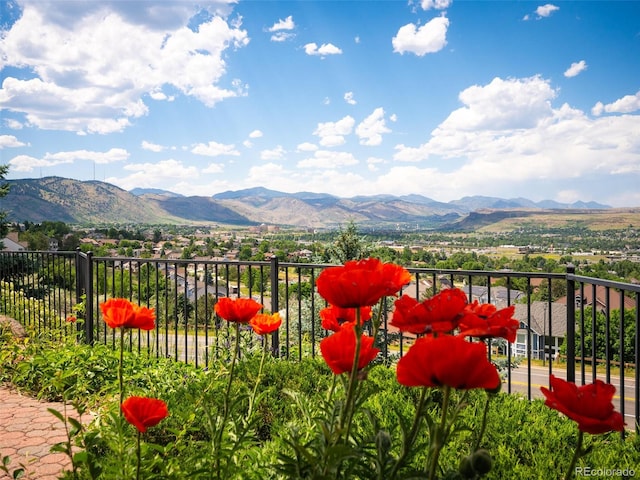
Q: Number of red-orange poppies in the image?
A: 11